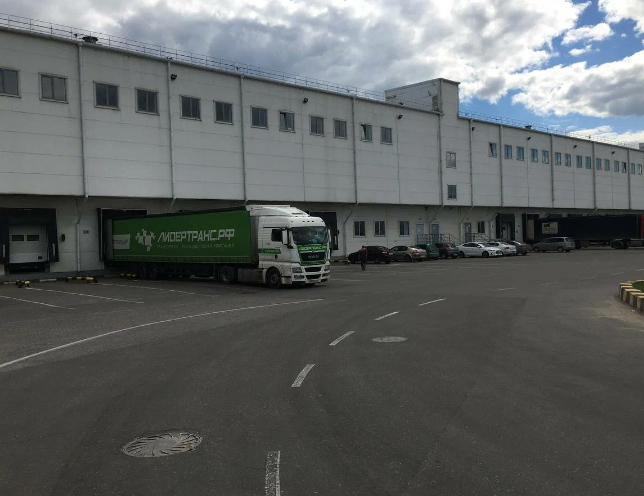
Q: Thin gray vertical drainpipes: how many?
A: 10